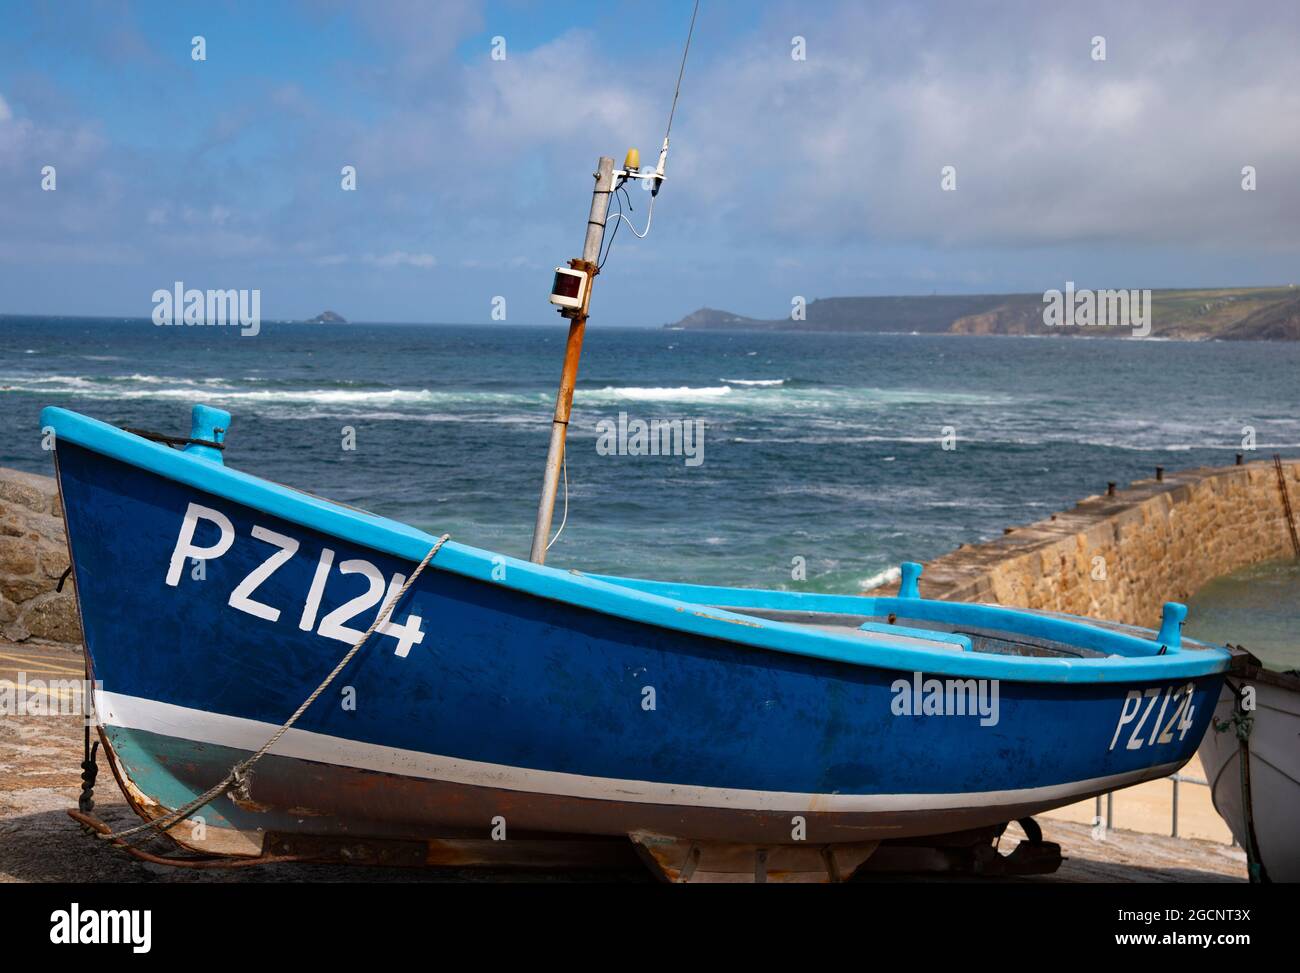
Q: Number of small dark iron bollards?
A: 3